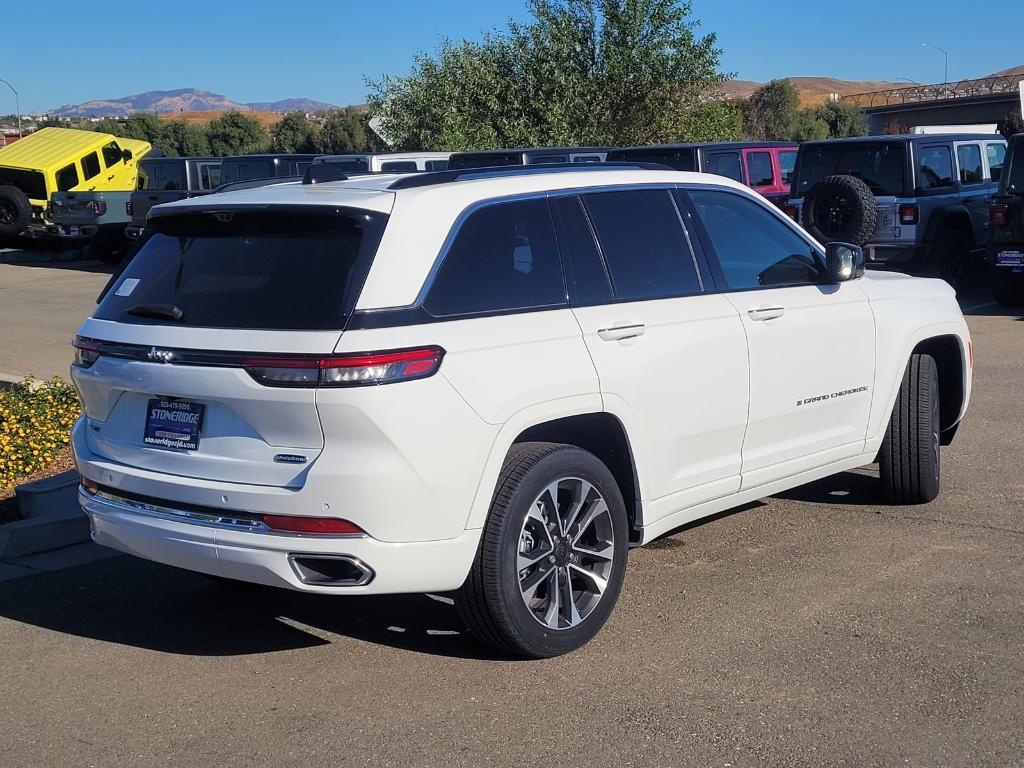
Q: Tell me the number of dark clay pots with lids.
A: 0